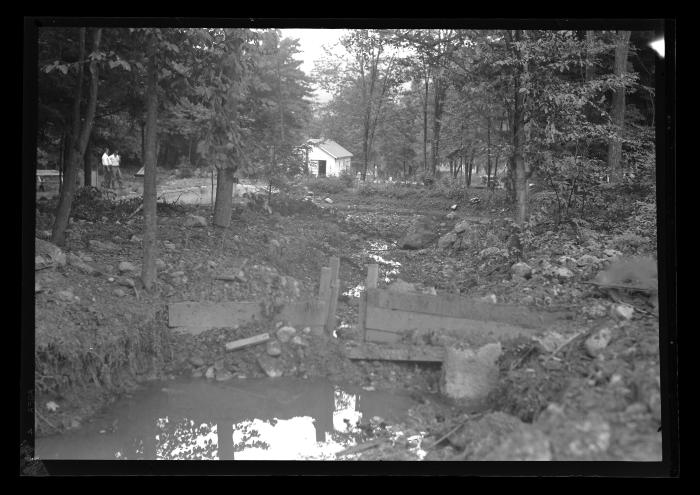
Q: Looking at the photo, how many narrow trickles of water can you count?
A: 1